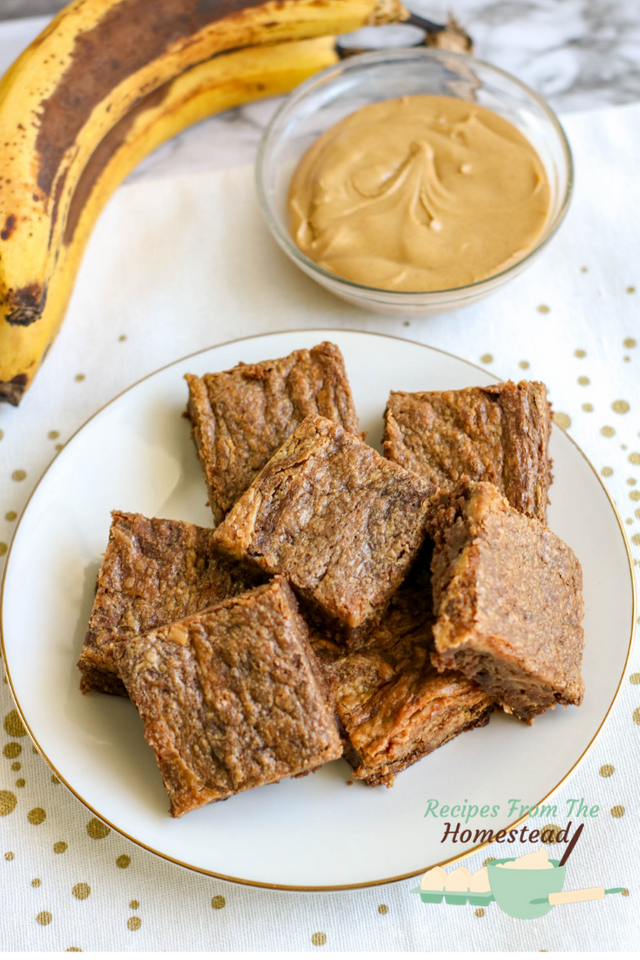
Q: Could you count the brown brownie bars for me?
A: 7